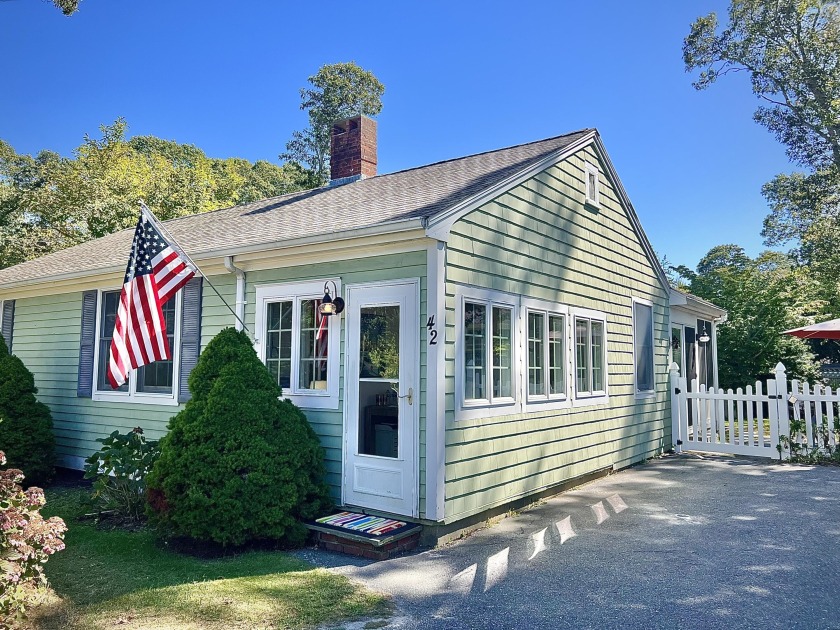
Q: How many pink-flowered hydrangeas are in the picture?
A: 1